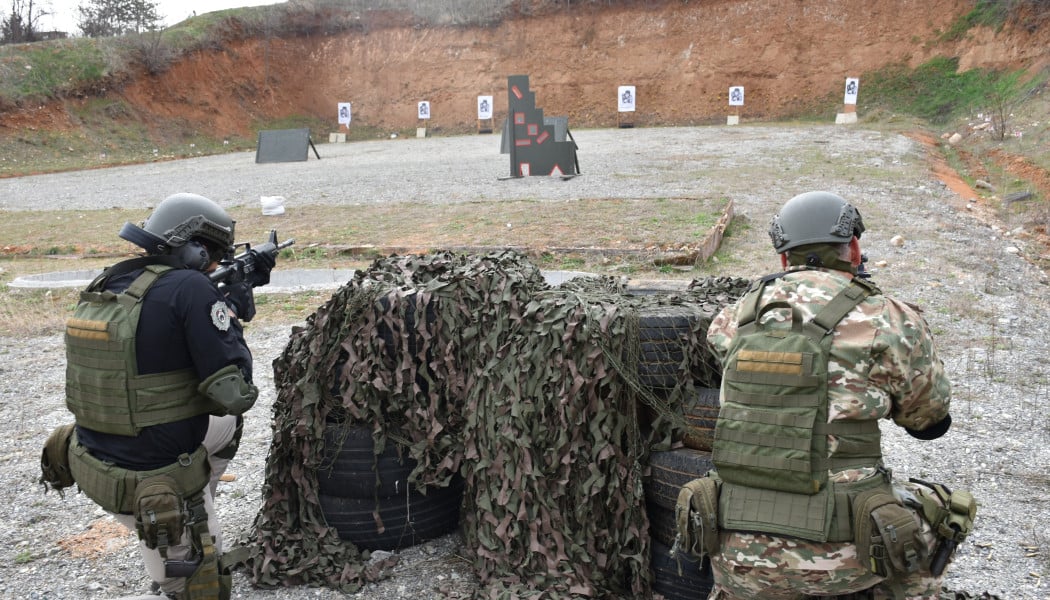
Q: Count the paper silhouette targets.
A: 6